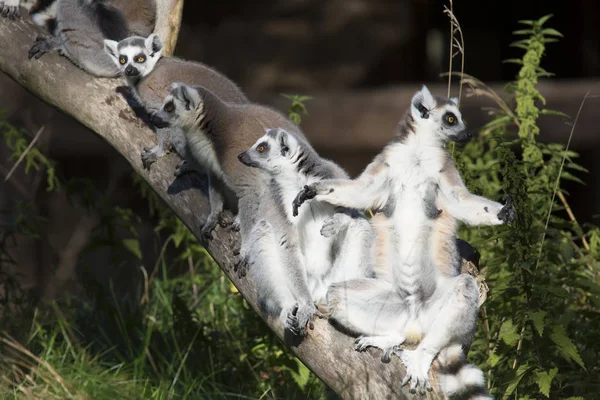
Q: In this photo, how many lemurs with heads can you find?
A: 4